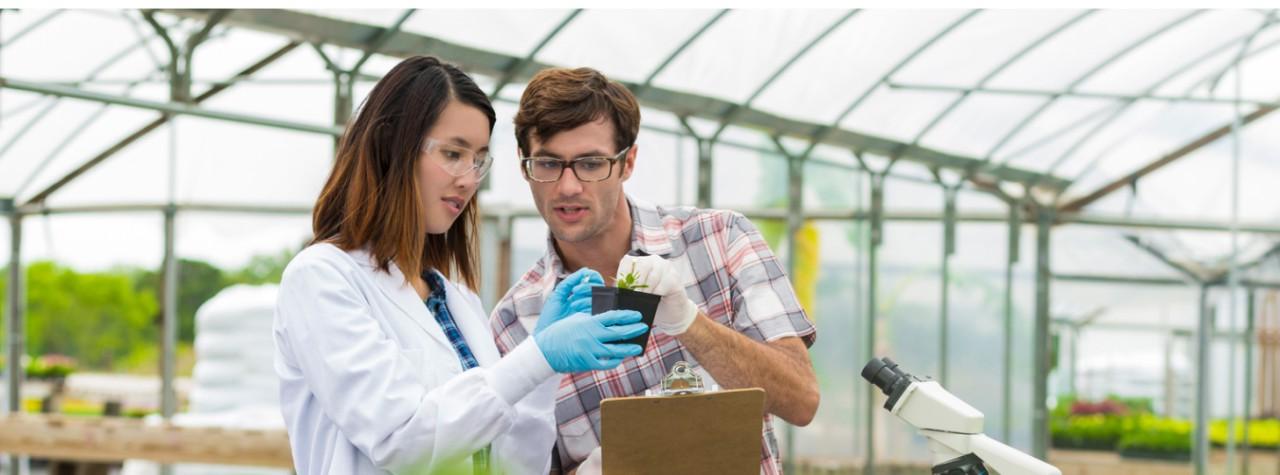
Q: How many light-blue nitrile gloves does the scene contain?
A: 2